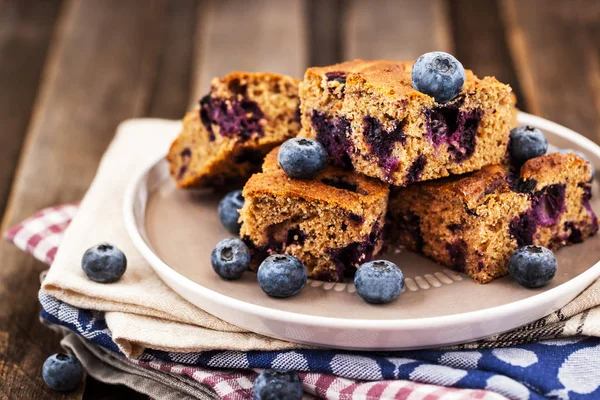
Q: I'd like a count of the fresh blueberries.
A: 12